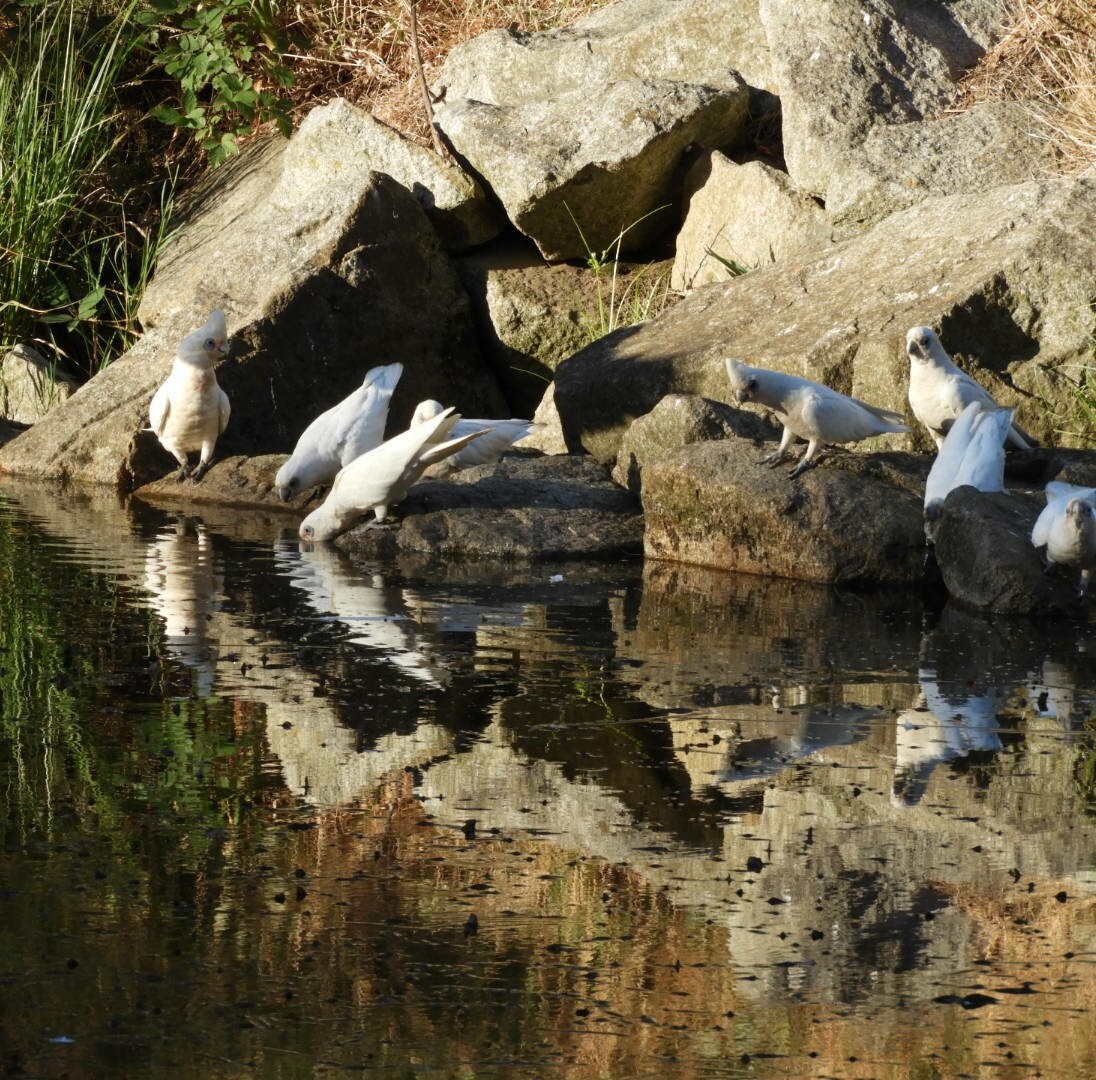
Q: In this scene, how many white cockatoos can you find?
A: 8